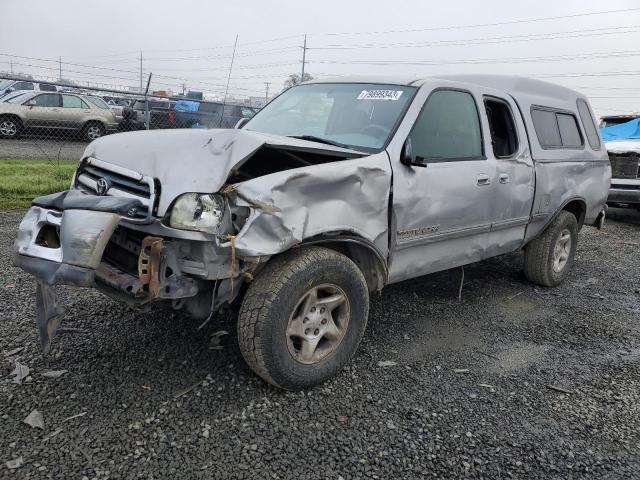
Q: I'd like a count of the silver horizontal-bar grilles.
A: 1